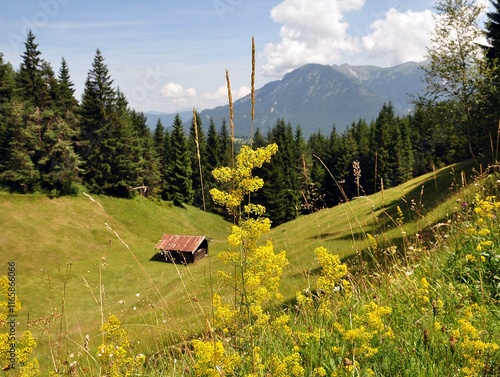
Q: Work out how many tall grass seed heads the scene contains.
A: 3